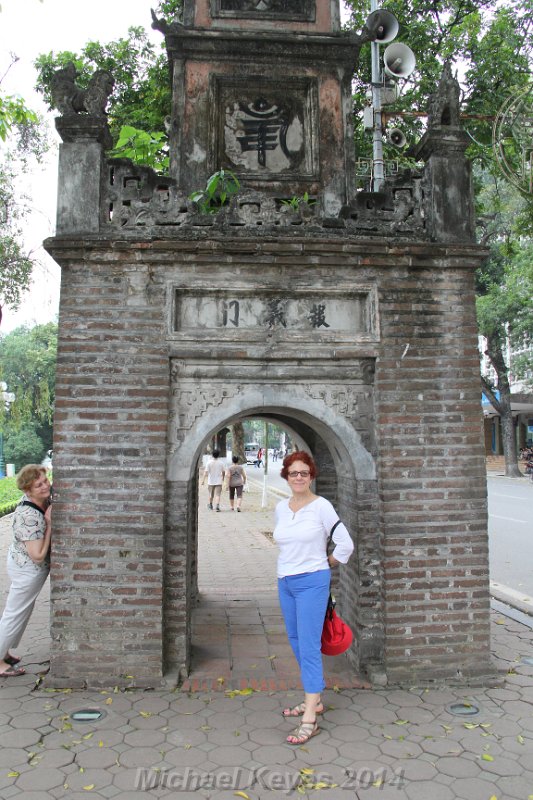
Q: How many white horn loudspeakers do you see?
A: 3